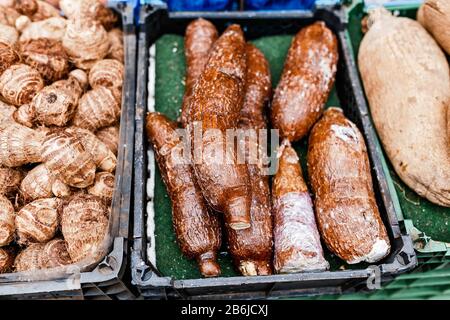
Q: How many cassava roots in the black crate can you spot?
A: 7